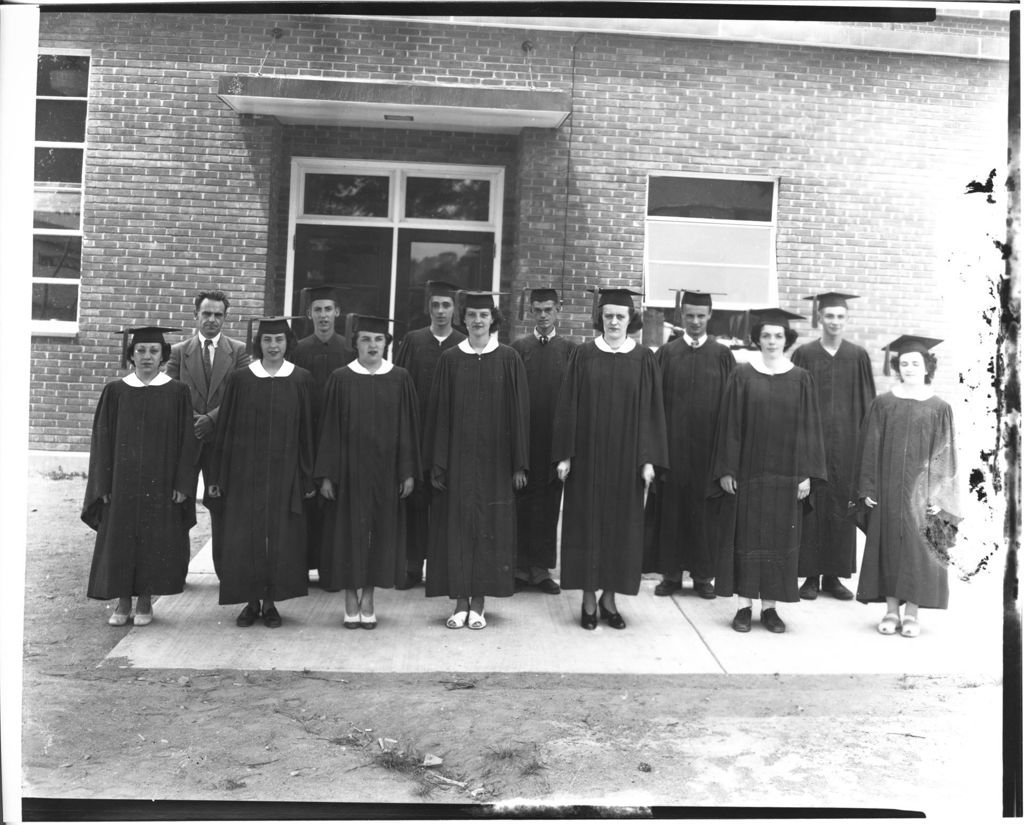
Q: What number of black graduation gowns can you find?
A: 12